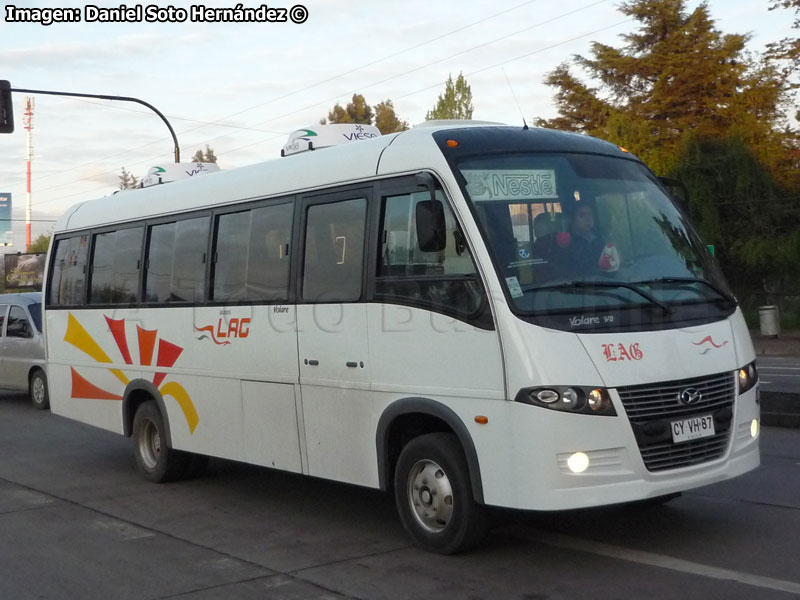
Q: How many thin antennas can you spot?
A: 1